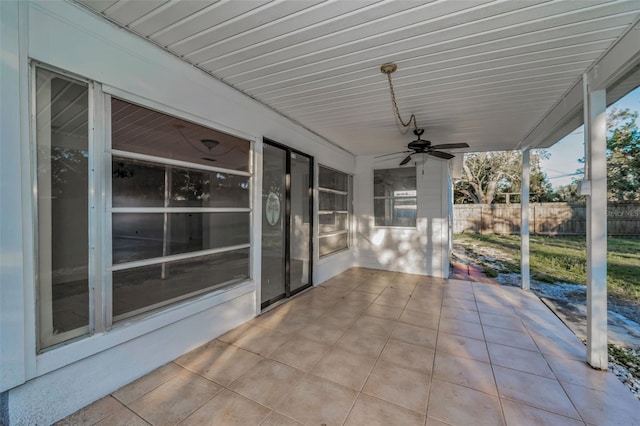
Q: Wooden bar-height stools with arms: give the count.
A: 0